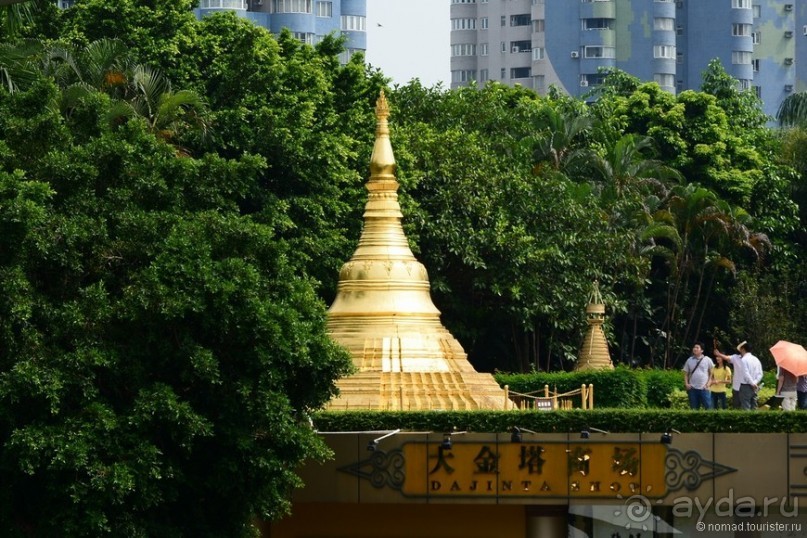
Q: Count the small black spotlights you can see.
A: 5